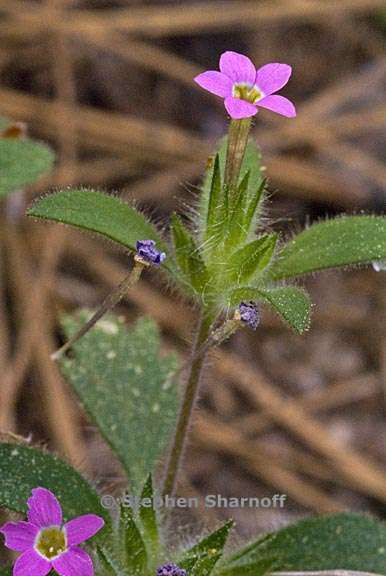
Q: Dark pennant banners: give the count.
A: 0